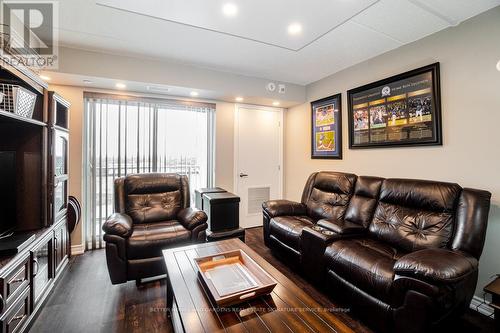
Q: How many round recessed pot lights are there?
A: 7